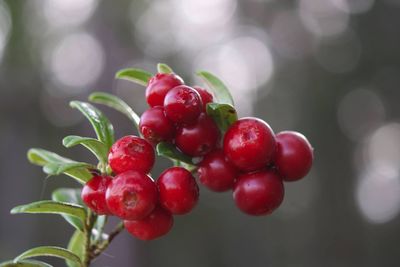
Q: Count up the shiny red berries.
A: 14